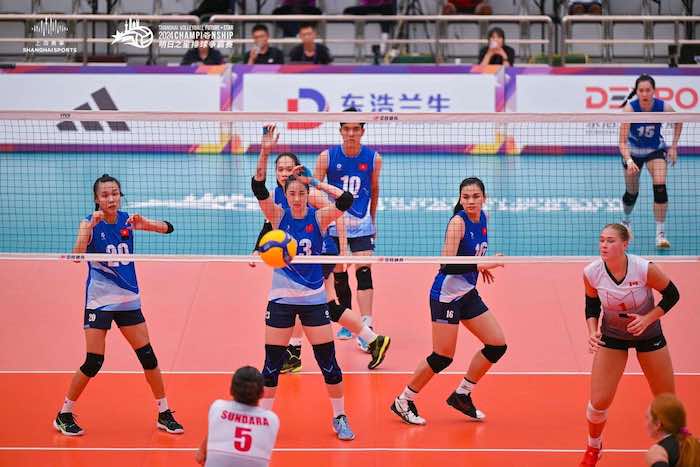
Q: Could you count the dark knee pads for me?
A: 11